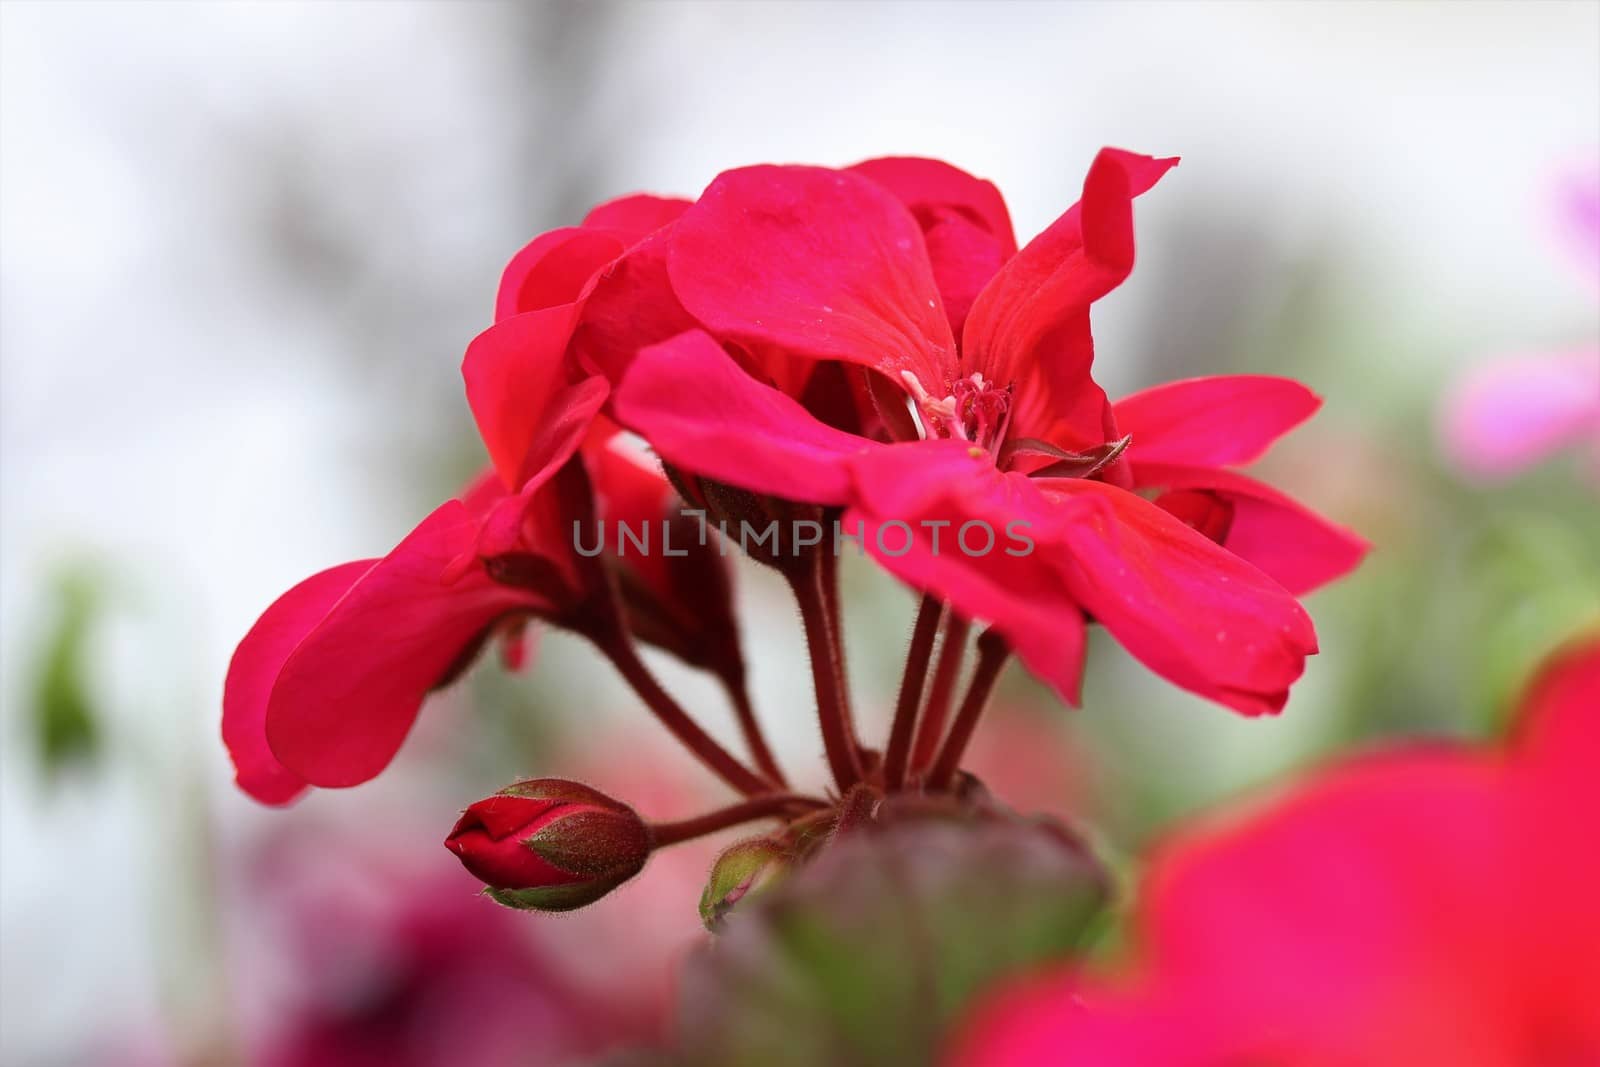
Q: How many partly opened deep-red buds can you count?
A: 1